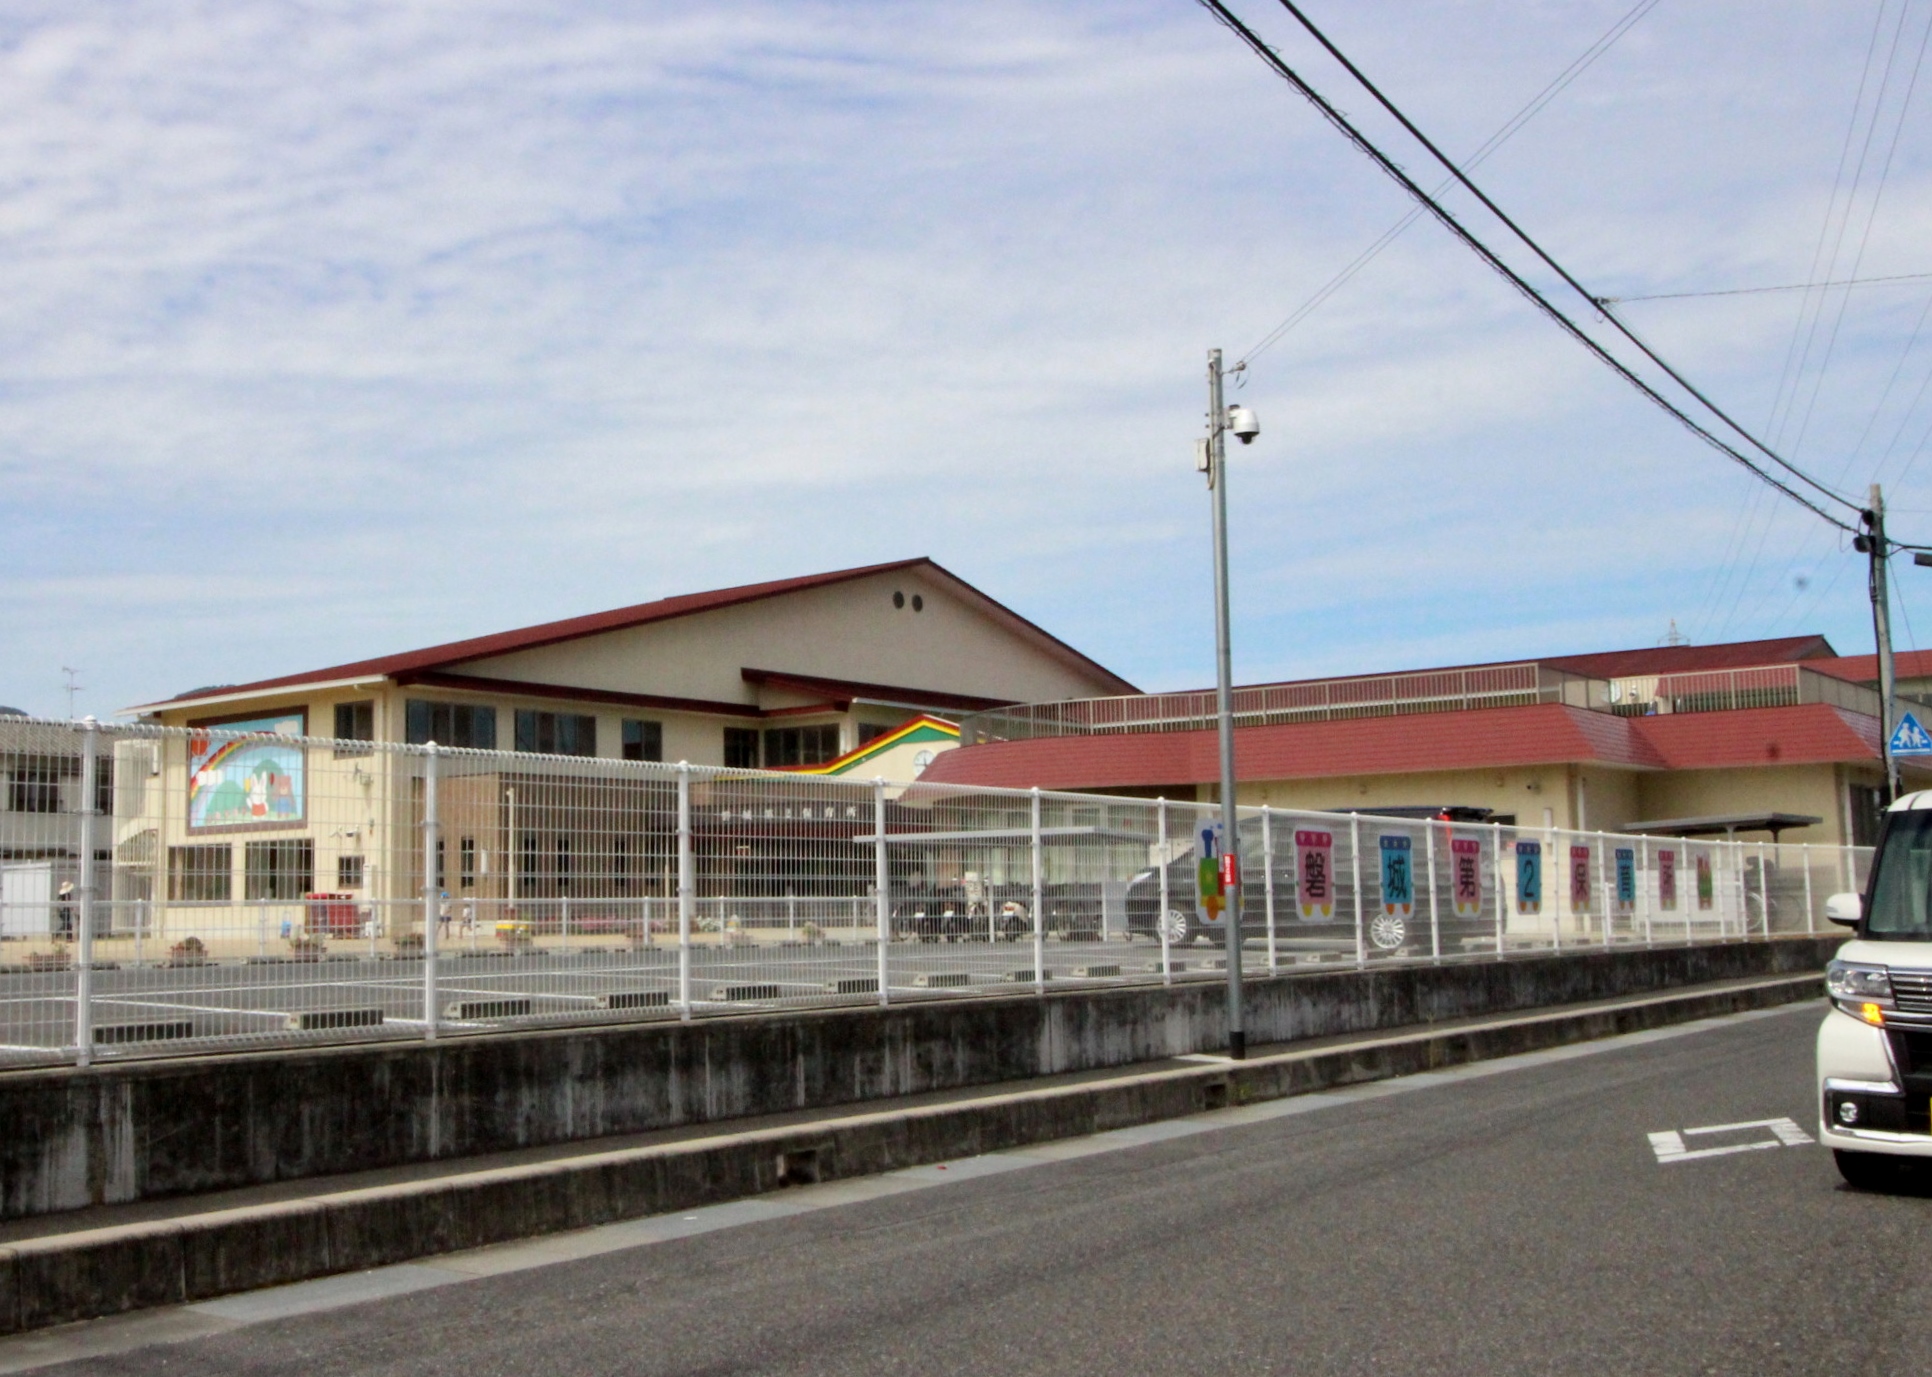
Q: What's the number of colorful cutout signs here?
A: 9